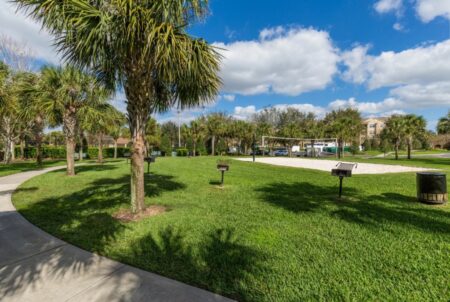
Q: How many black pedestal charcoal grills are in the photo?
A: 3